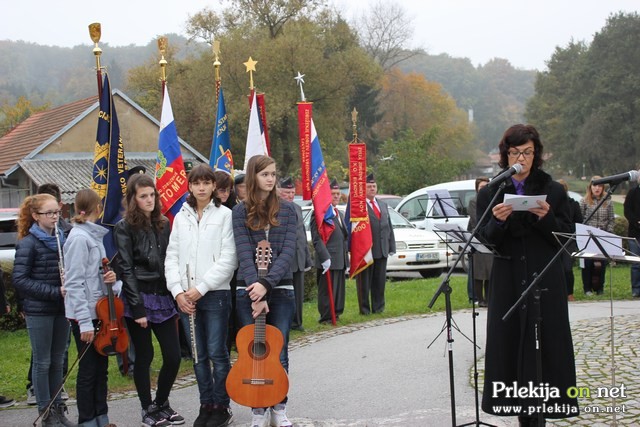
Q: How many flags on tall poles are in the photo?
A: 6